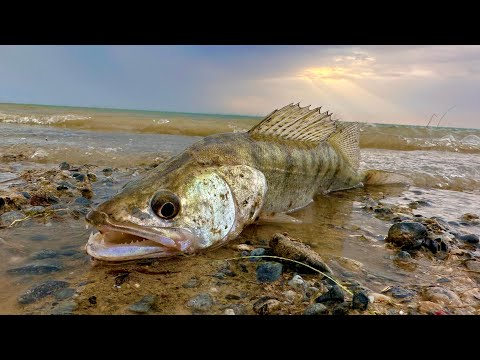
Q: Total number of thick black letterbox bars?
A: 2